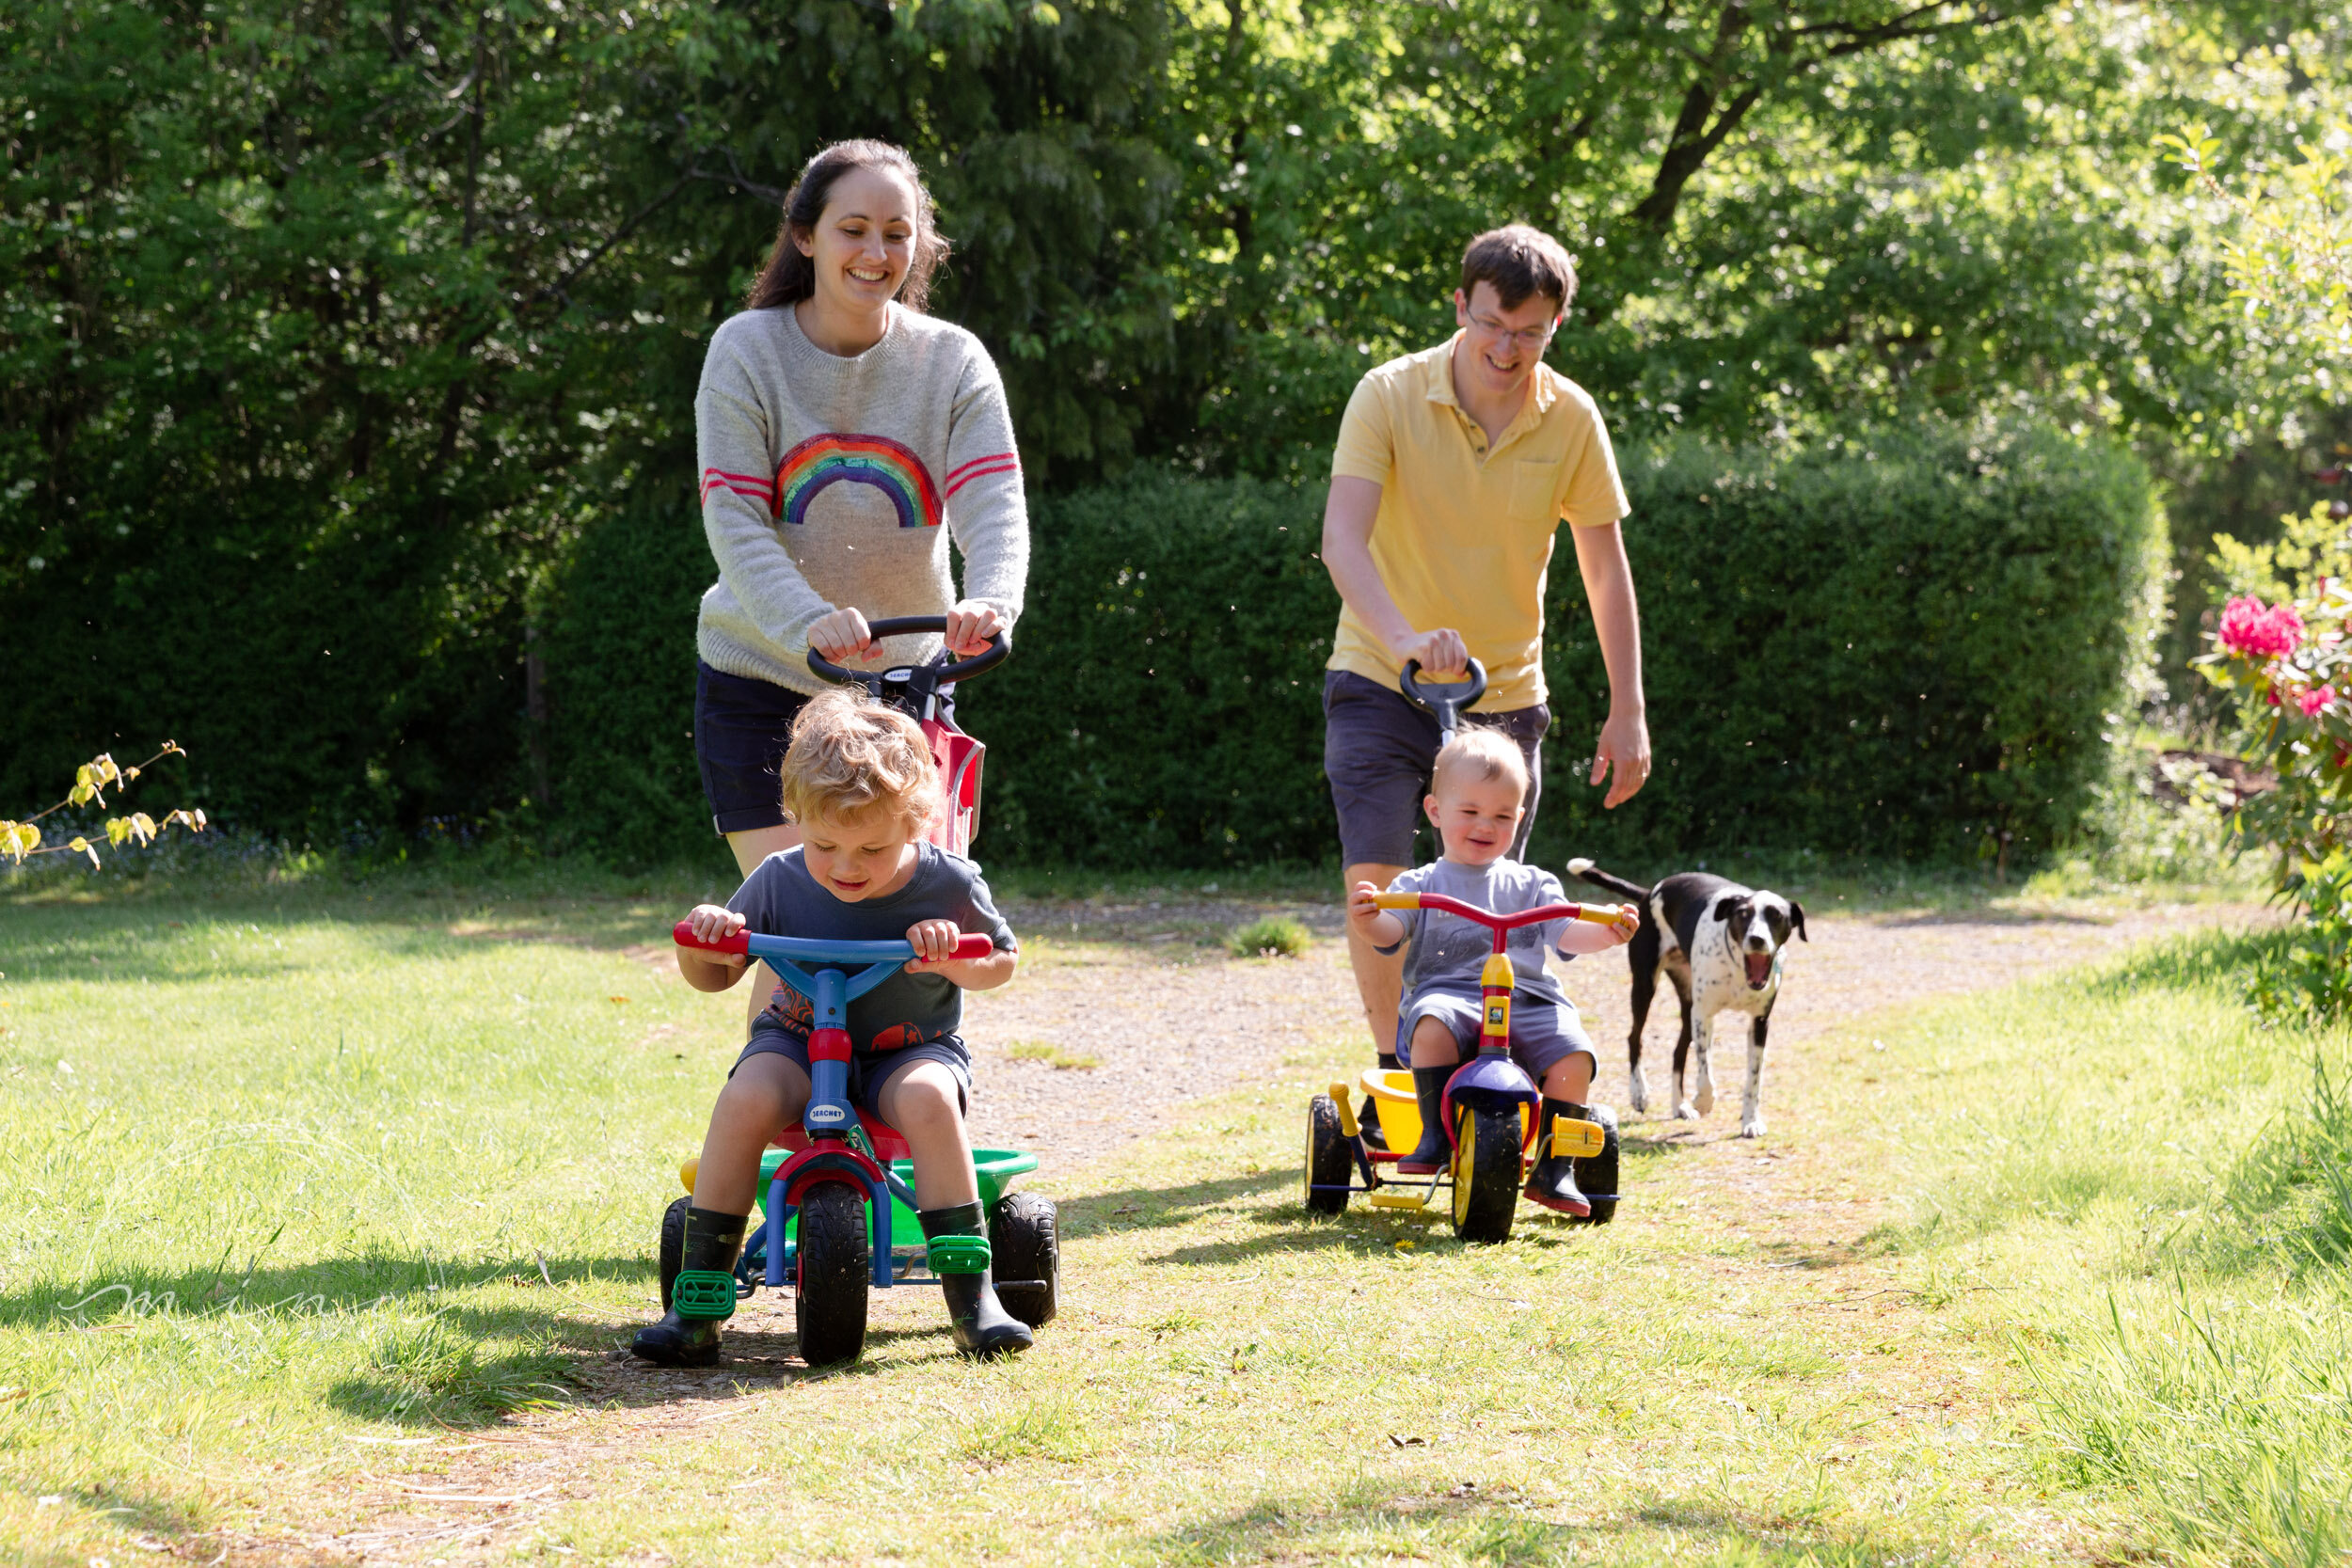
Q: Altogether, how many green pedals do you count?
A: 2